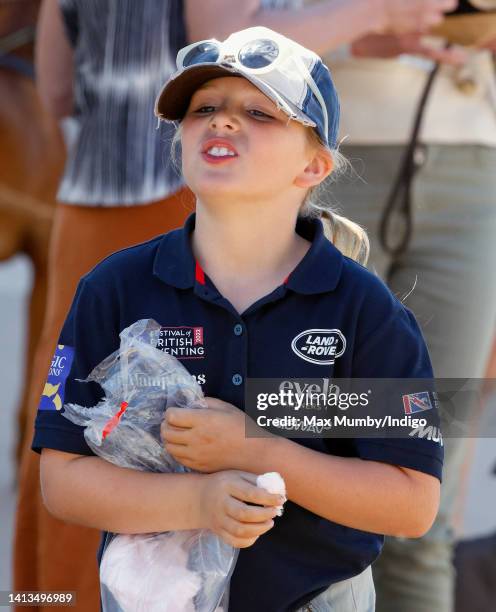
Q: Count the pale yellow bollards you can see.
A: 0